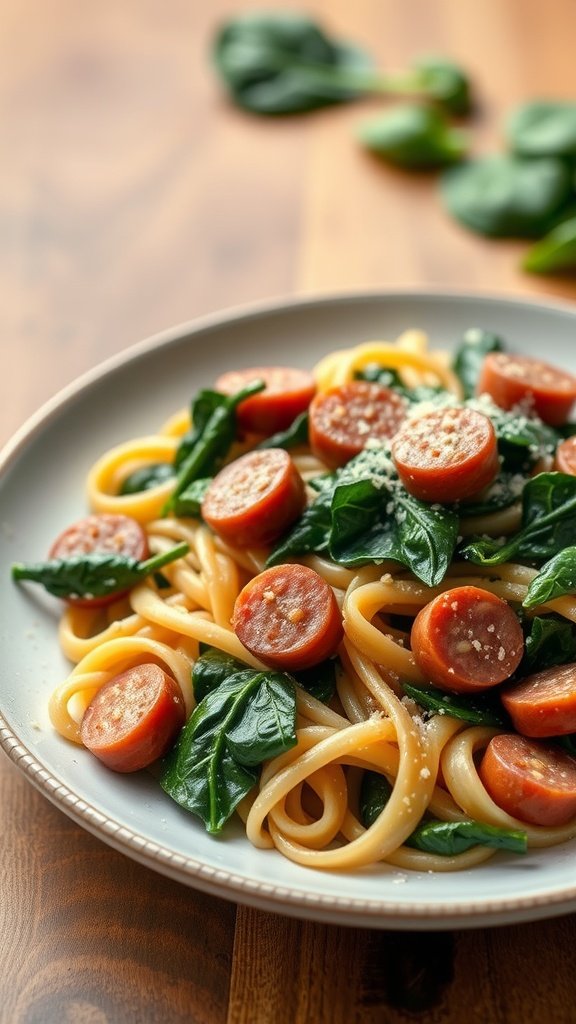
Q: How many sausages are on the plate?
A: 12